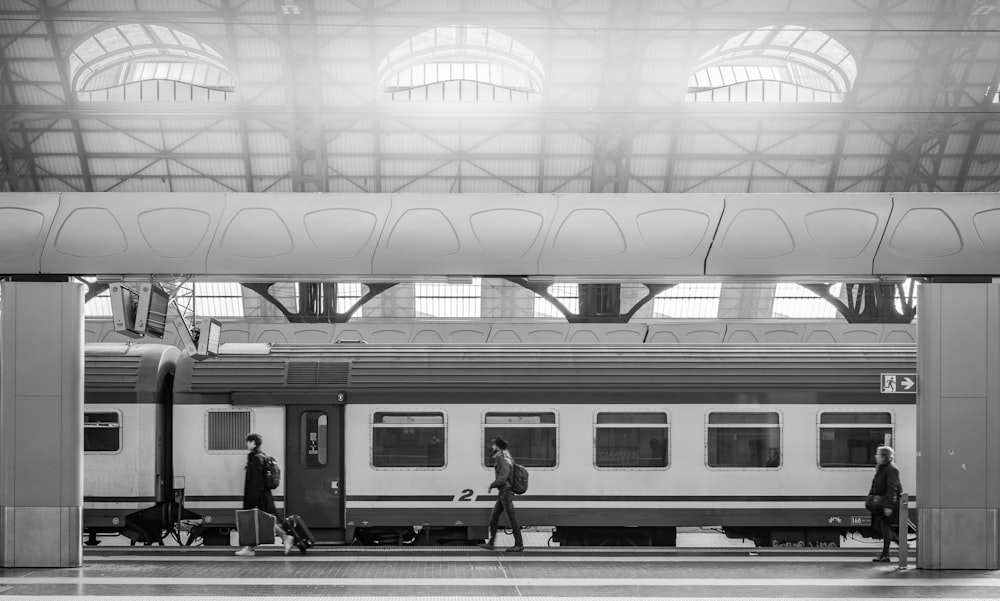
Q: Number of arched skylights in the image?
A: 3